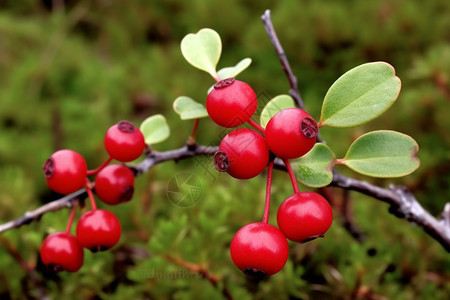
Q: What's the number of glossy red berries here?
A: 10